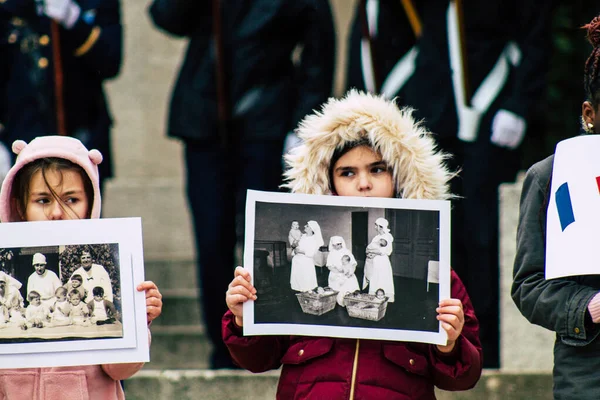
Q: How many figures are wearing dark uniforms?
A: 4